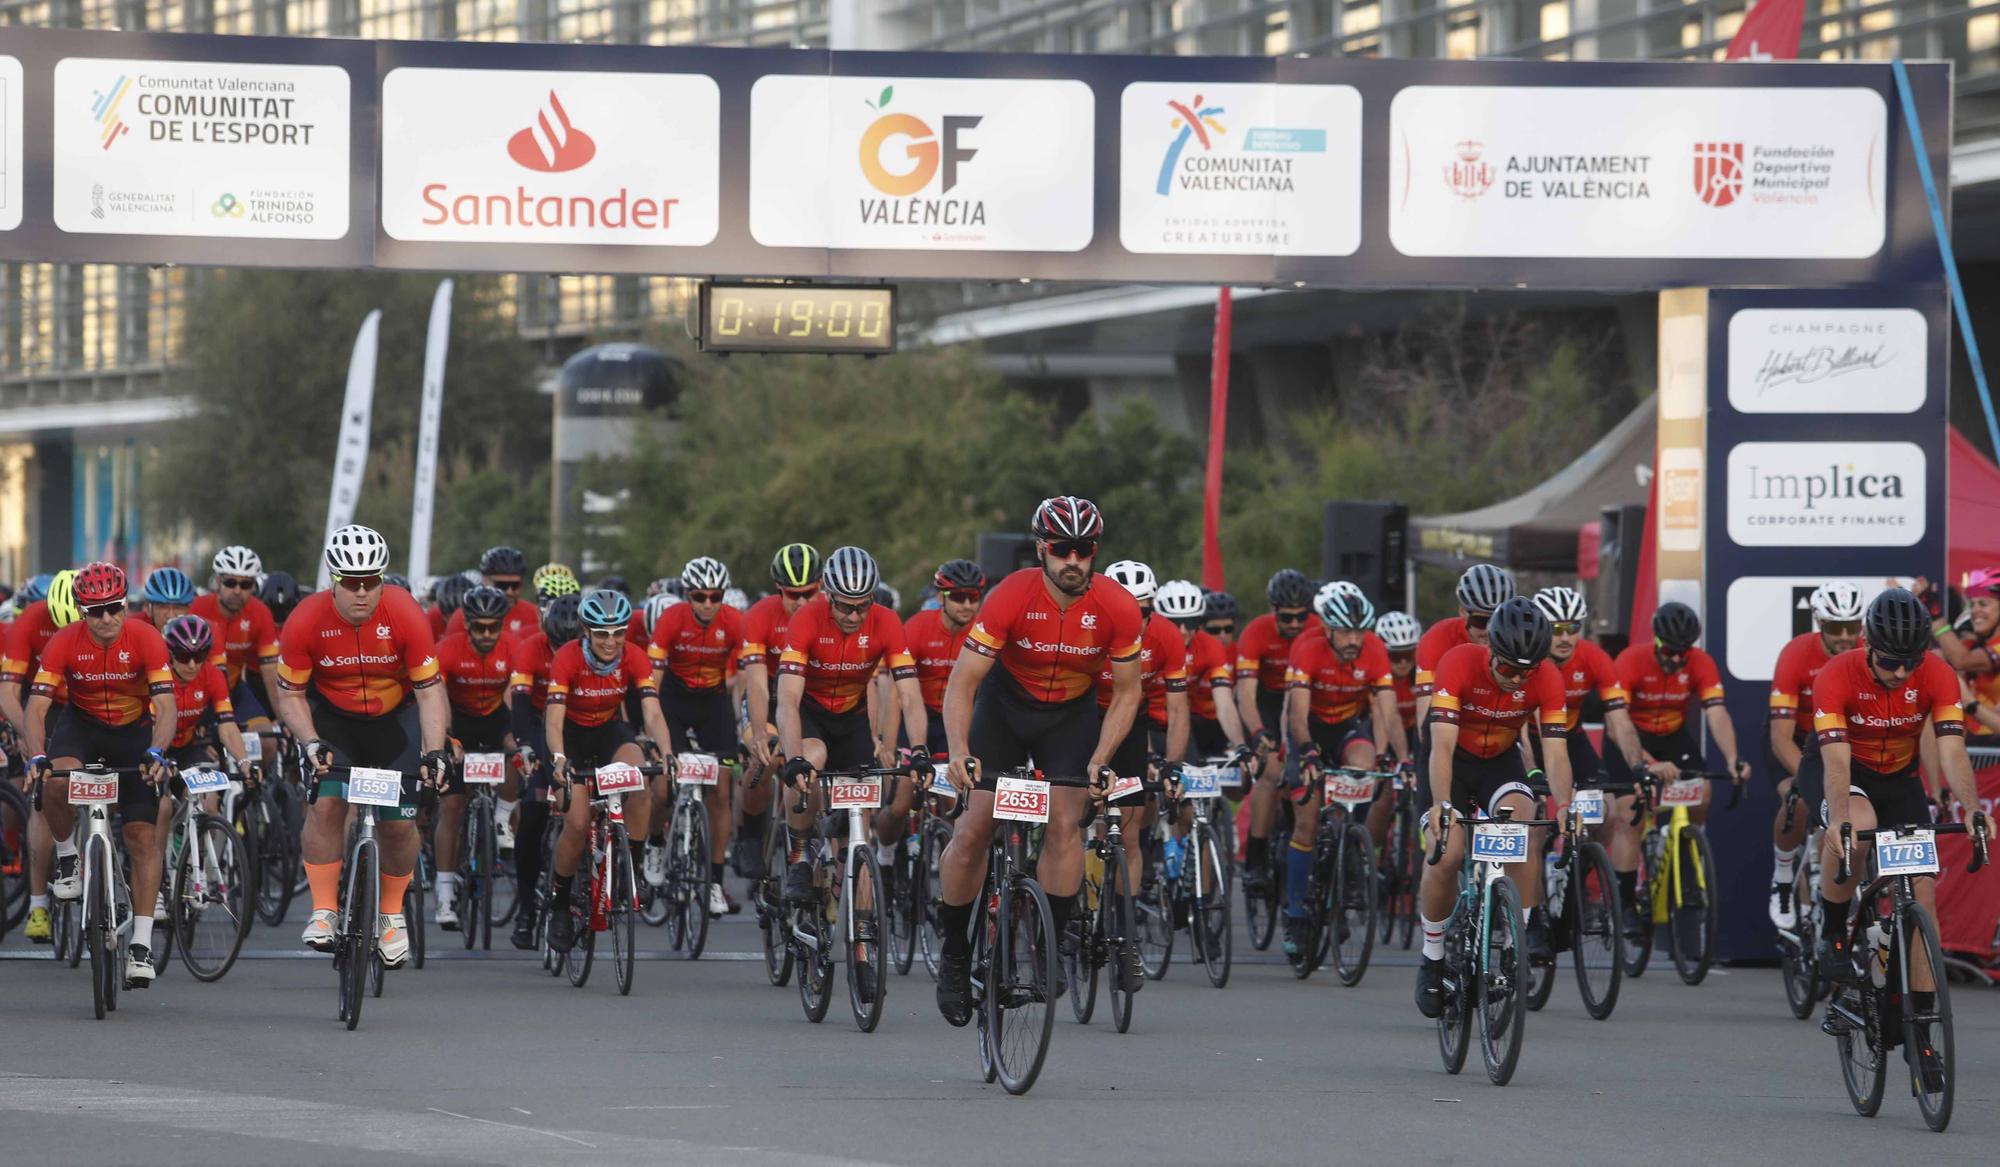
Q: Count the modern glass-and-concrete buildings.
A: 1